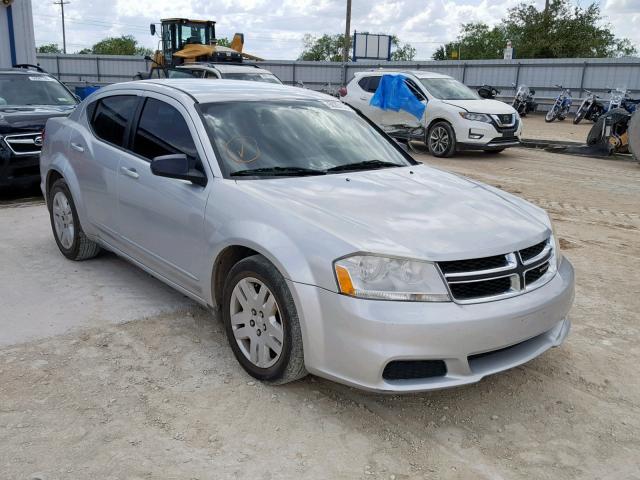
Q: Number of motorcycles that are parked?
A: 5